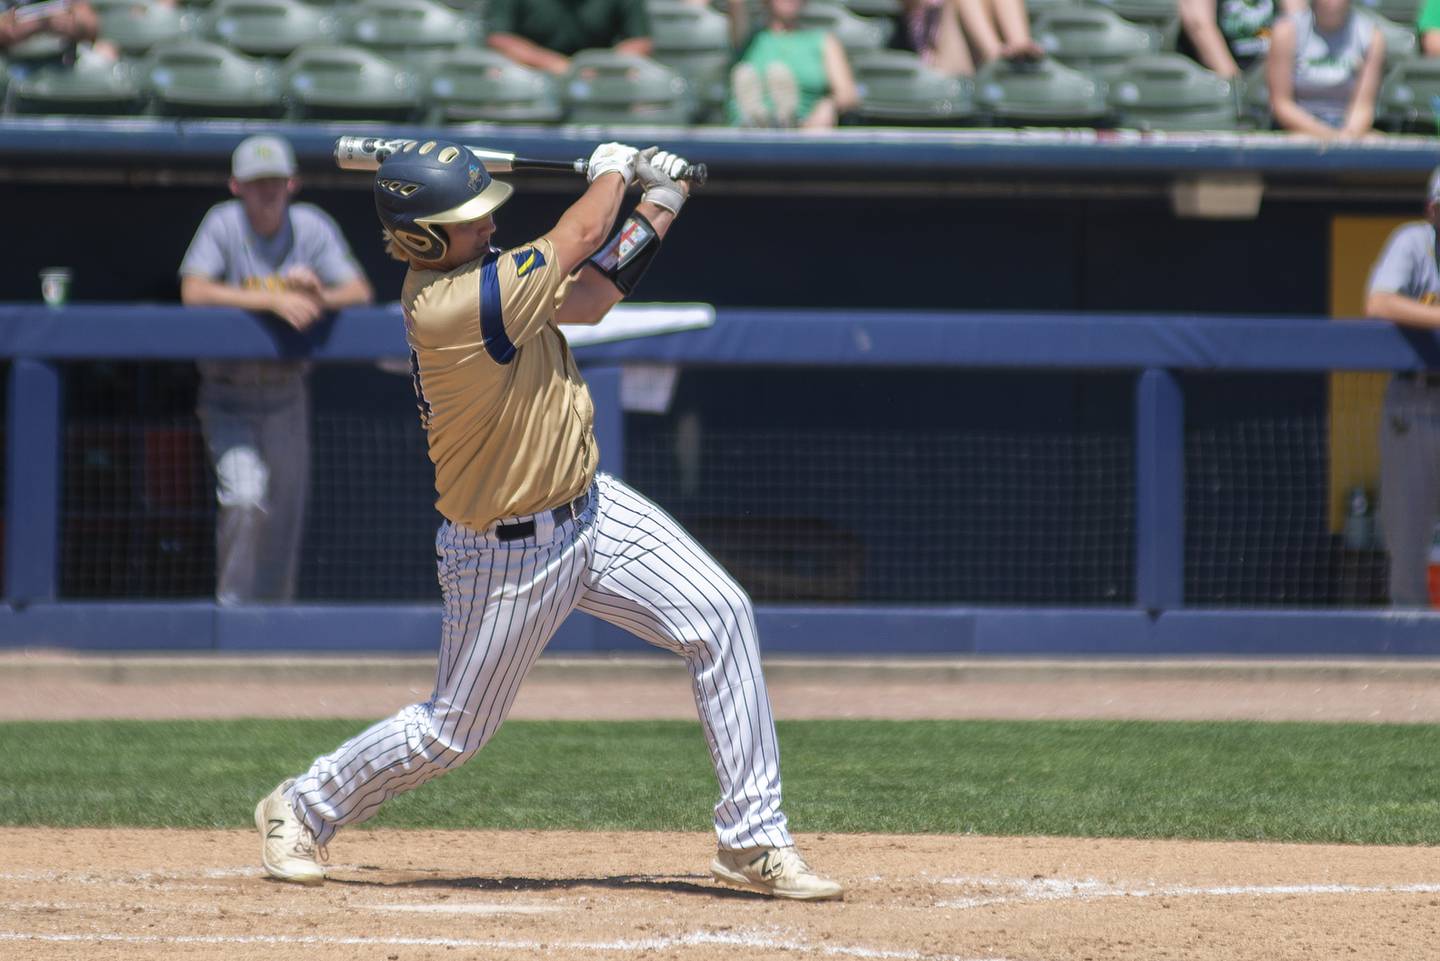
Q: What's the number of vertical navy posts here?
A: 3